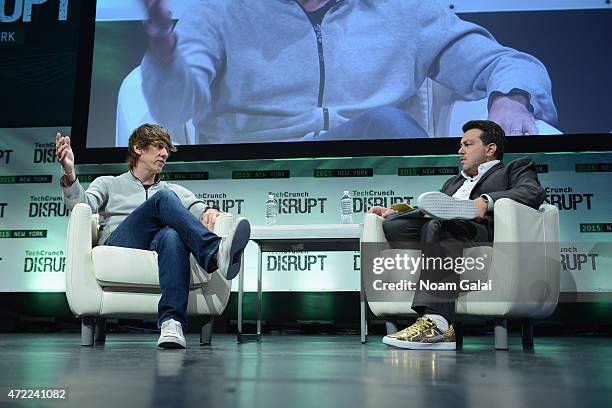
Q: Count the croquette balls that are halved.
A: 0